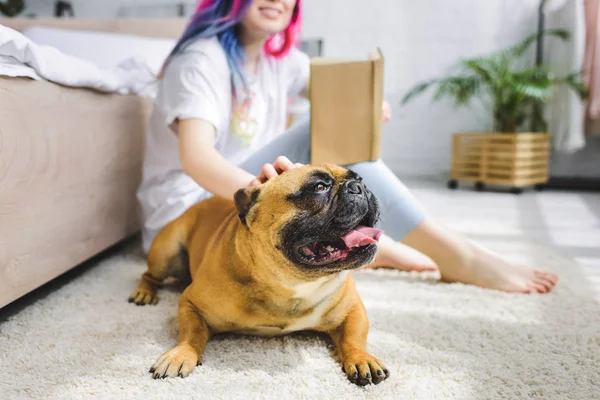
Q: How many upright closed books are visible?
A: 0